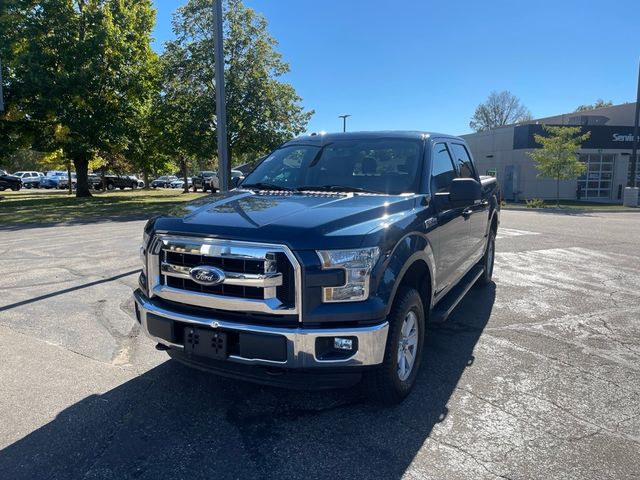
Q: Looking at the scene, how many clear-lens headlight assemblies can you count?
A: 2